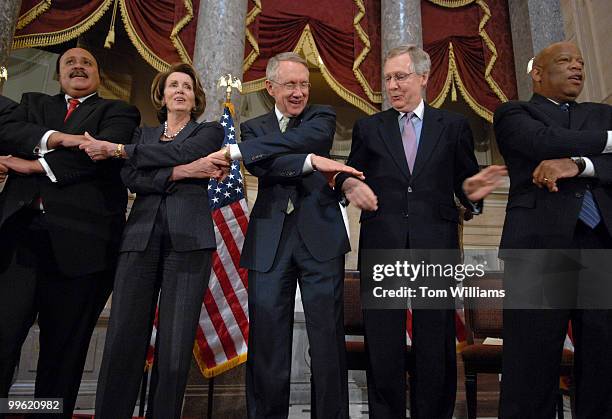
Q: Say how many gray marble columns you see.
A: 4